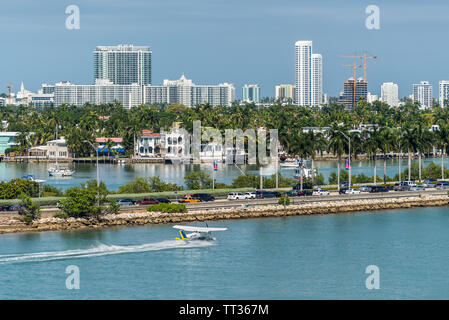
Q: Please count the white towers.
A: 2